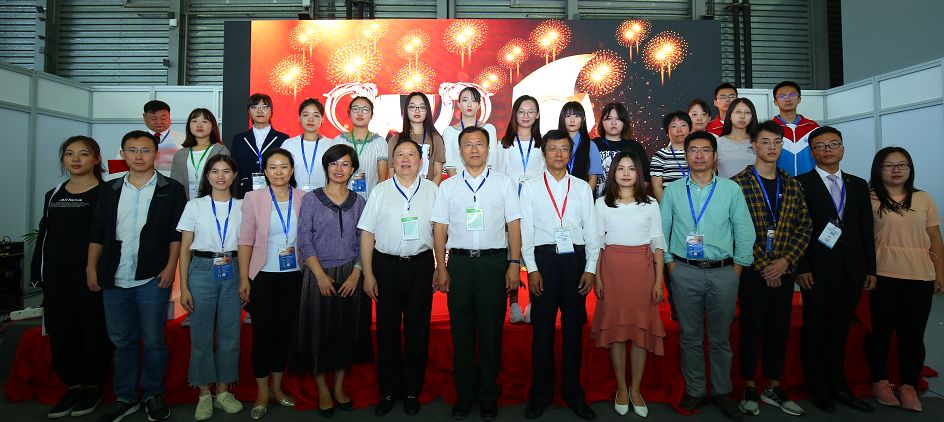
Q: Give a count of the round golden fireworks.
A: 13